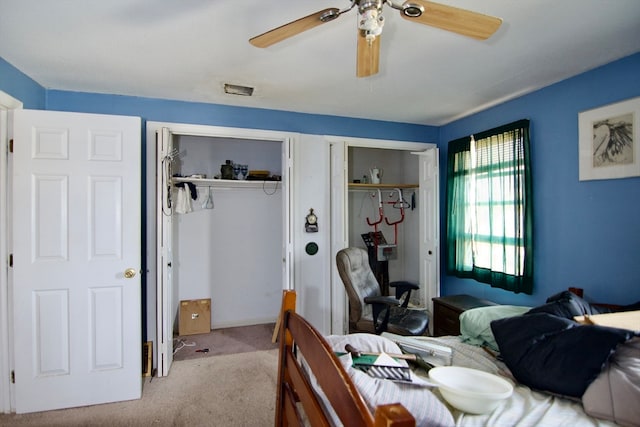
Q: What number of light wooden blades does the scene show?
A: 3